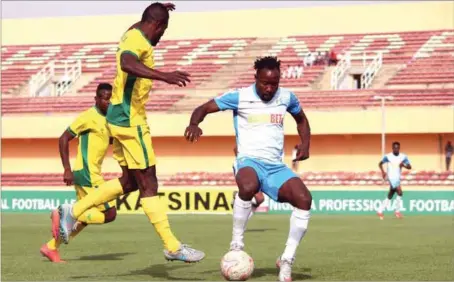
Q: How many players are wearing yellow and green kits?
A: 2